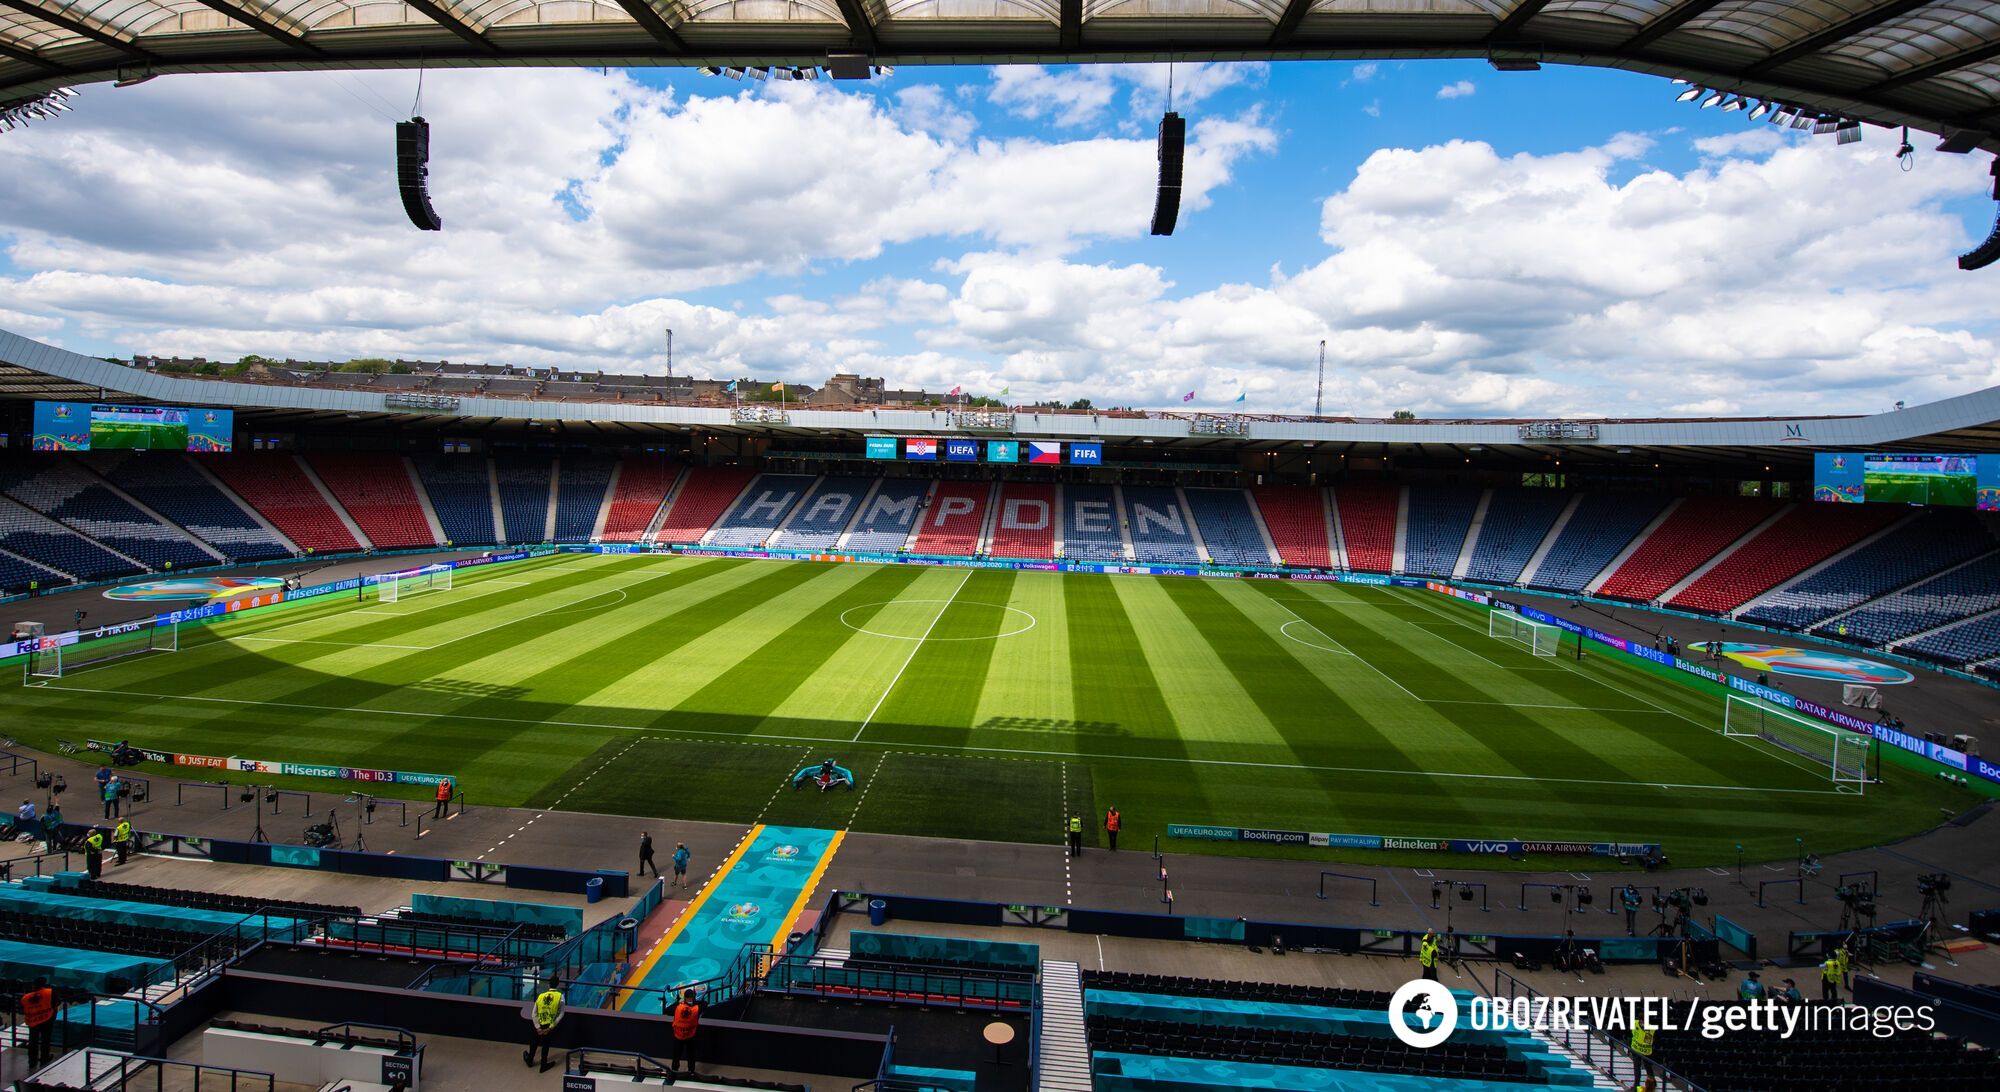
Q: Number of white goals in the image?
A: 4